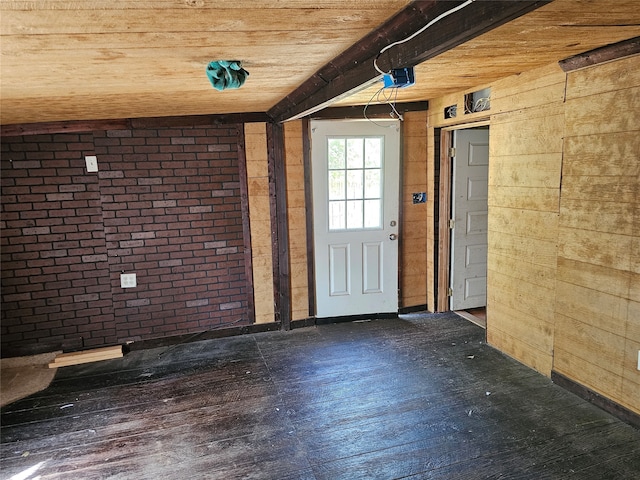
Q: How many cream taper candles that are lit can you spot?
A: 0